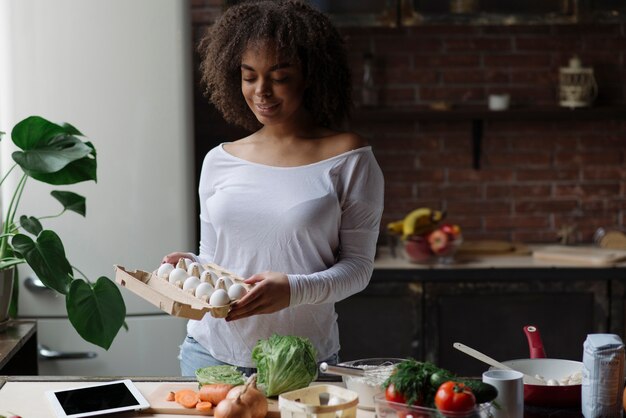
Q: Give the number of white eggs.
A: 10